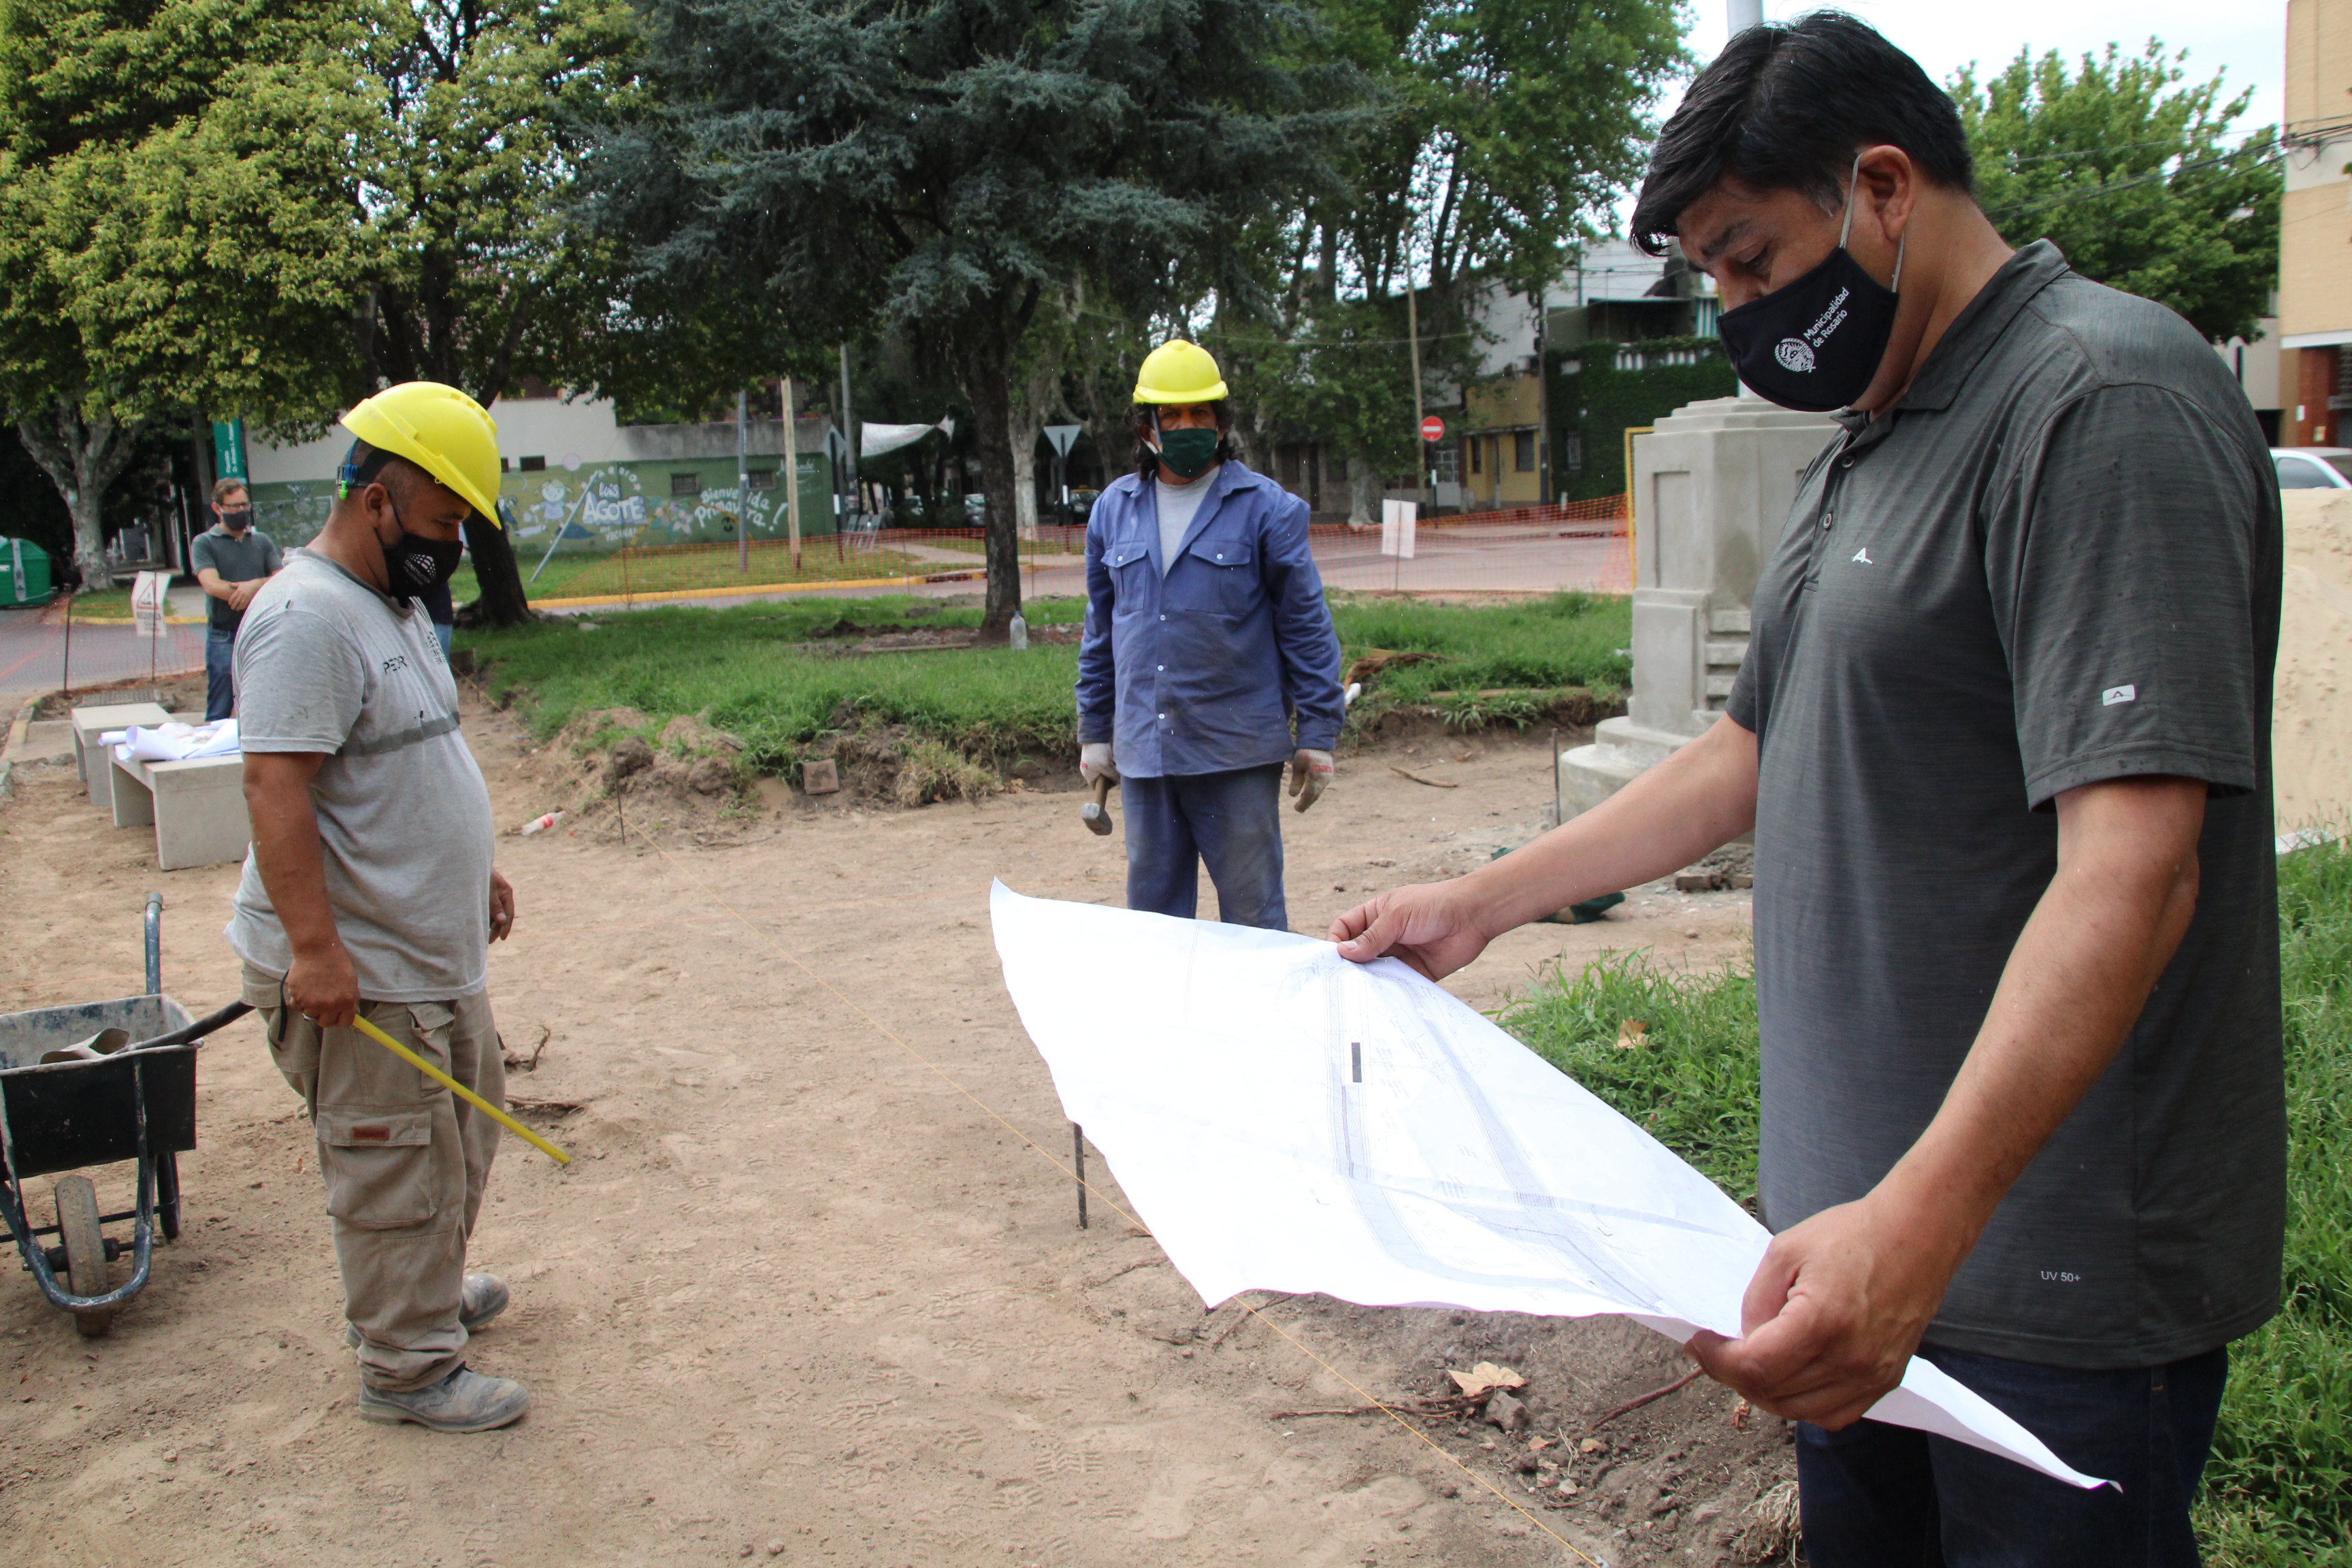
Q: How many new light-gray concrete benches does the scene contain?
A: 2